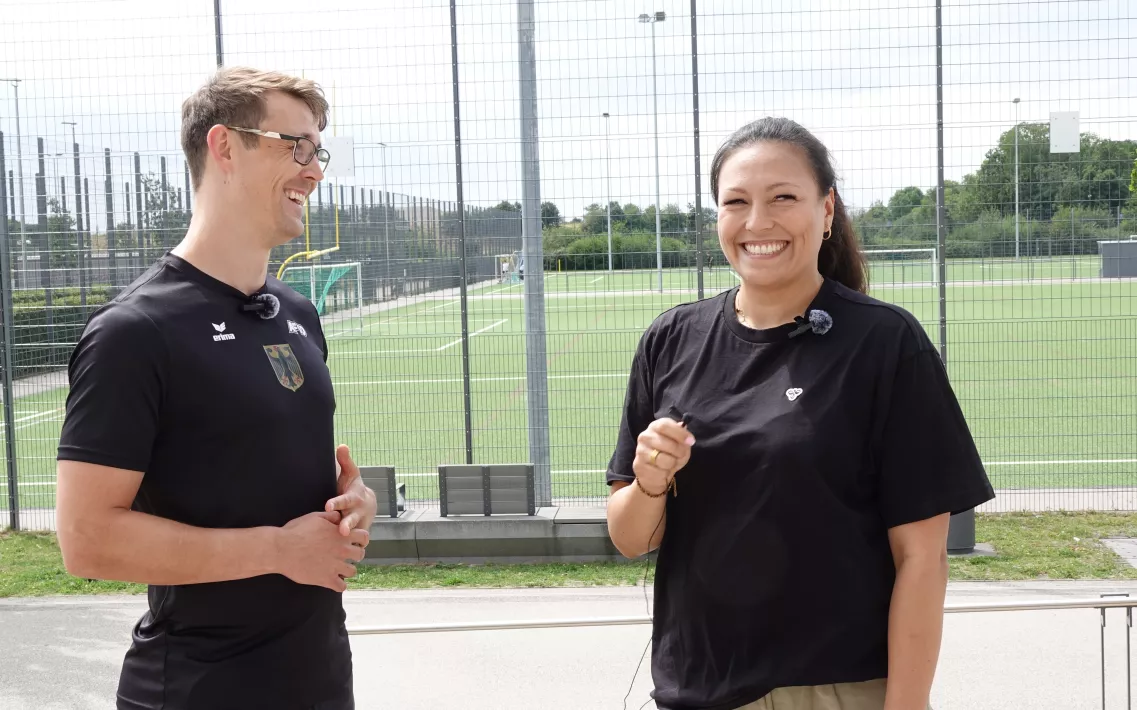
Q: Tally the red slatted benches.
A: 0